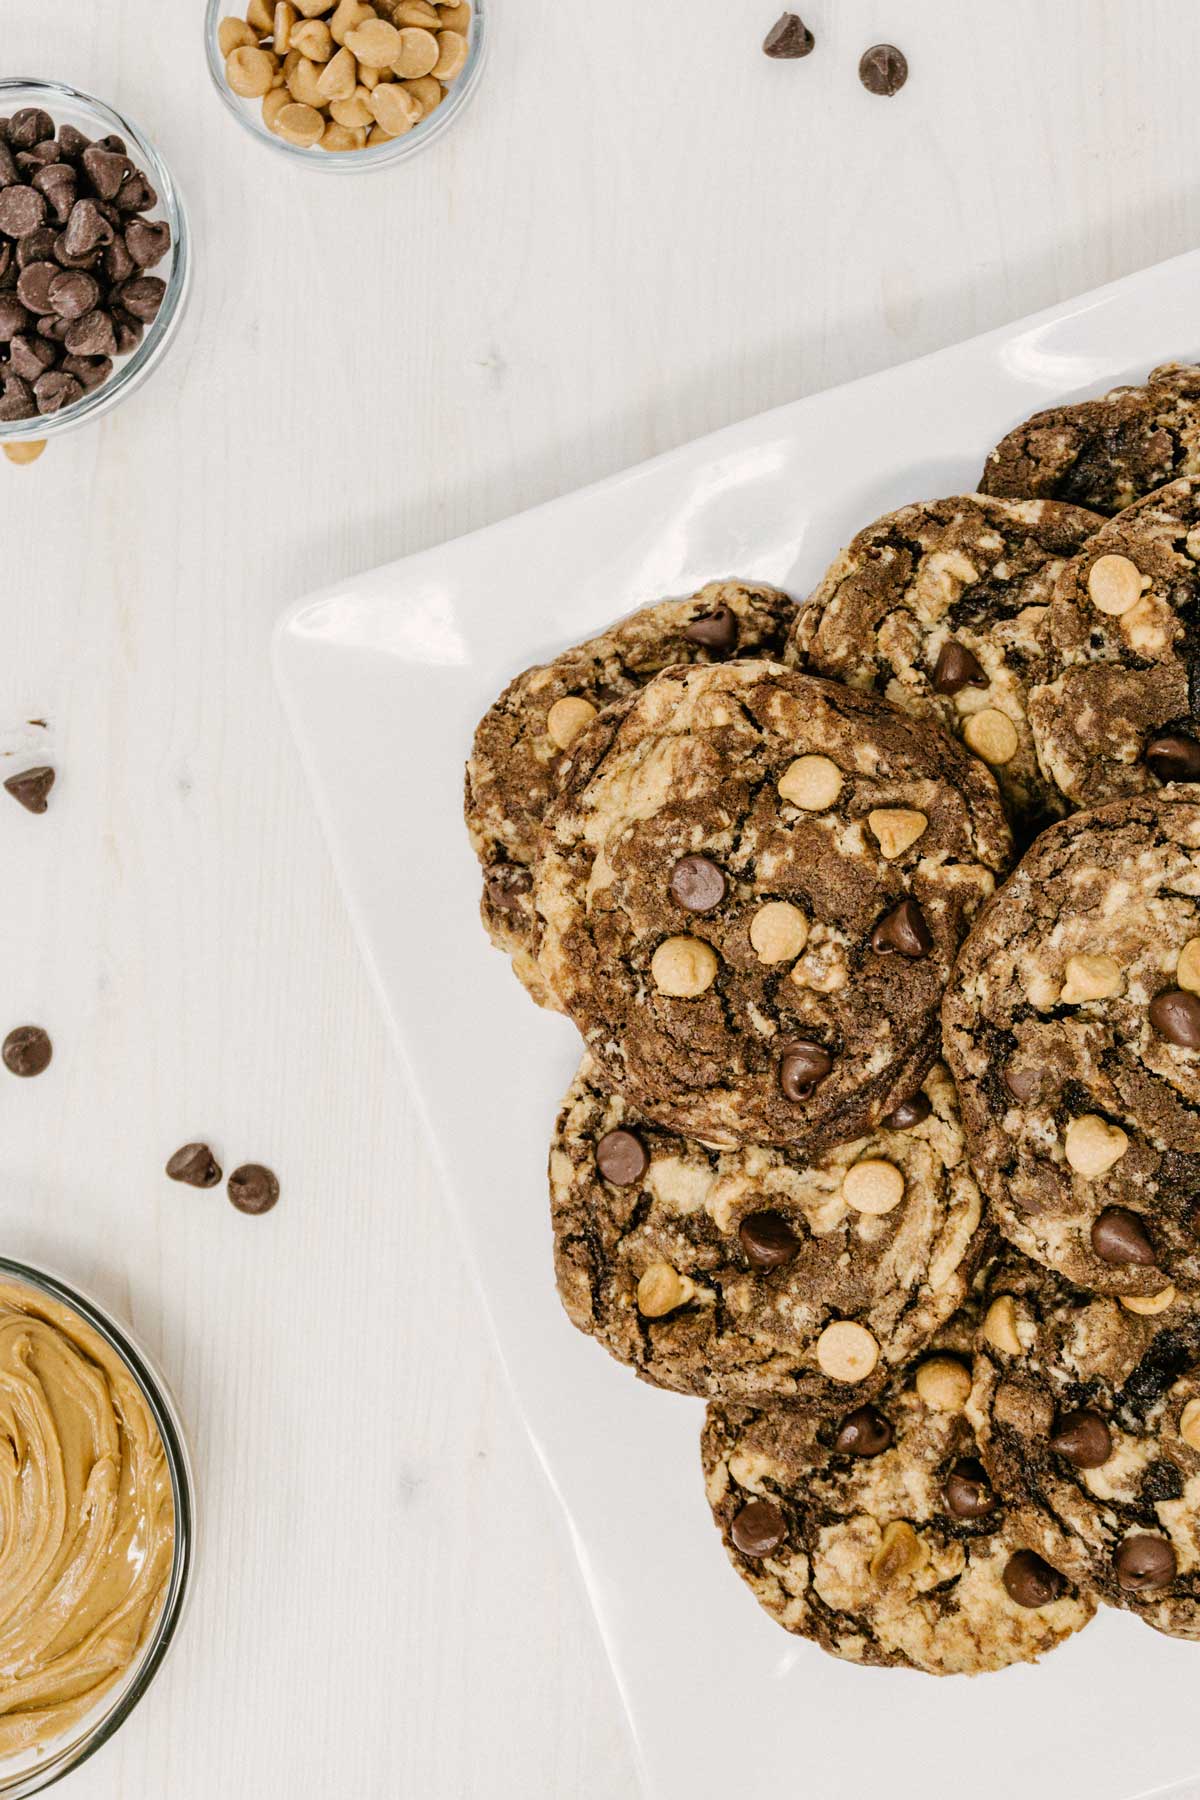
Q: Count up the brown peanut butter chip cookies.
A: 9